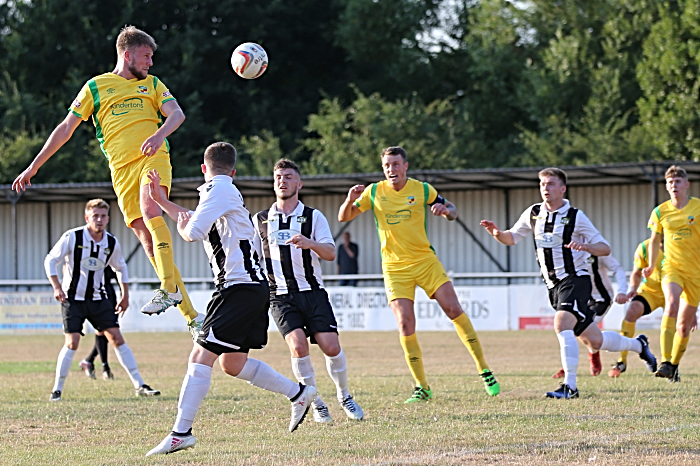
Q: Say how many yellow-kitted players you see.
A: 4